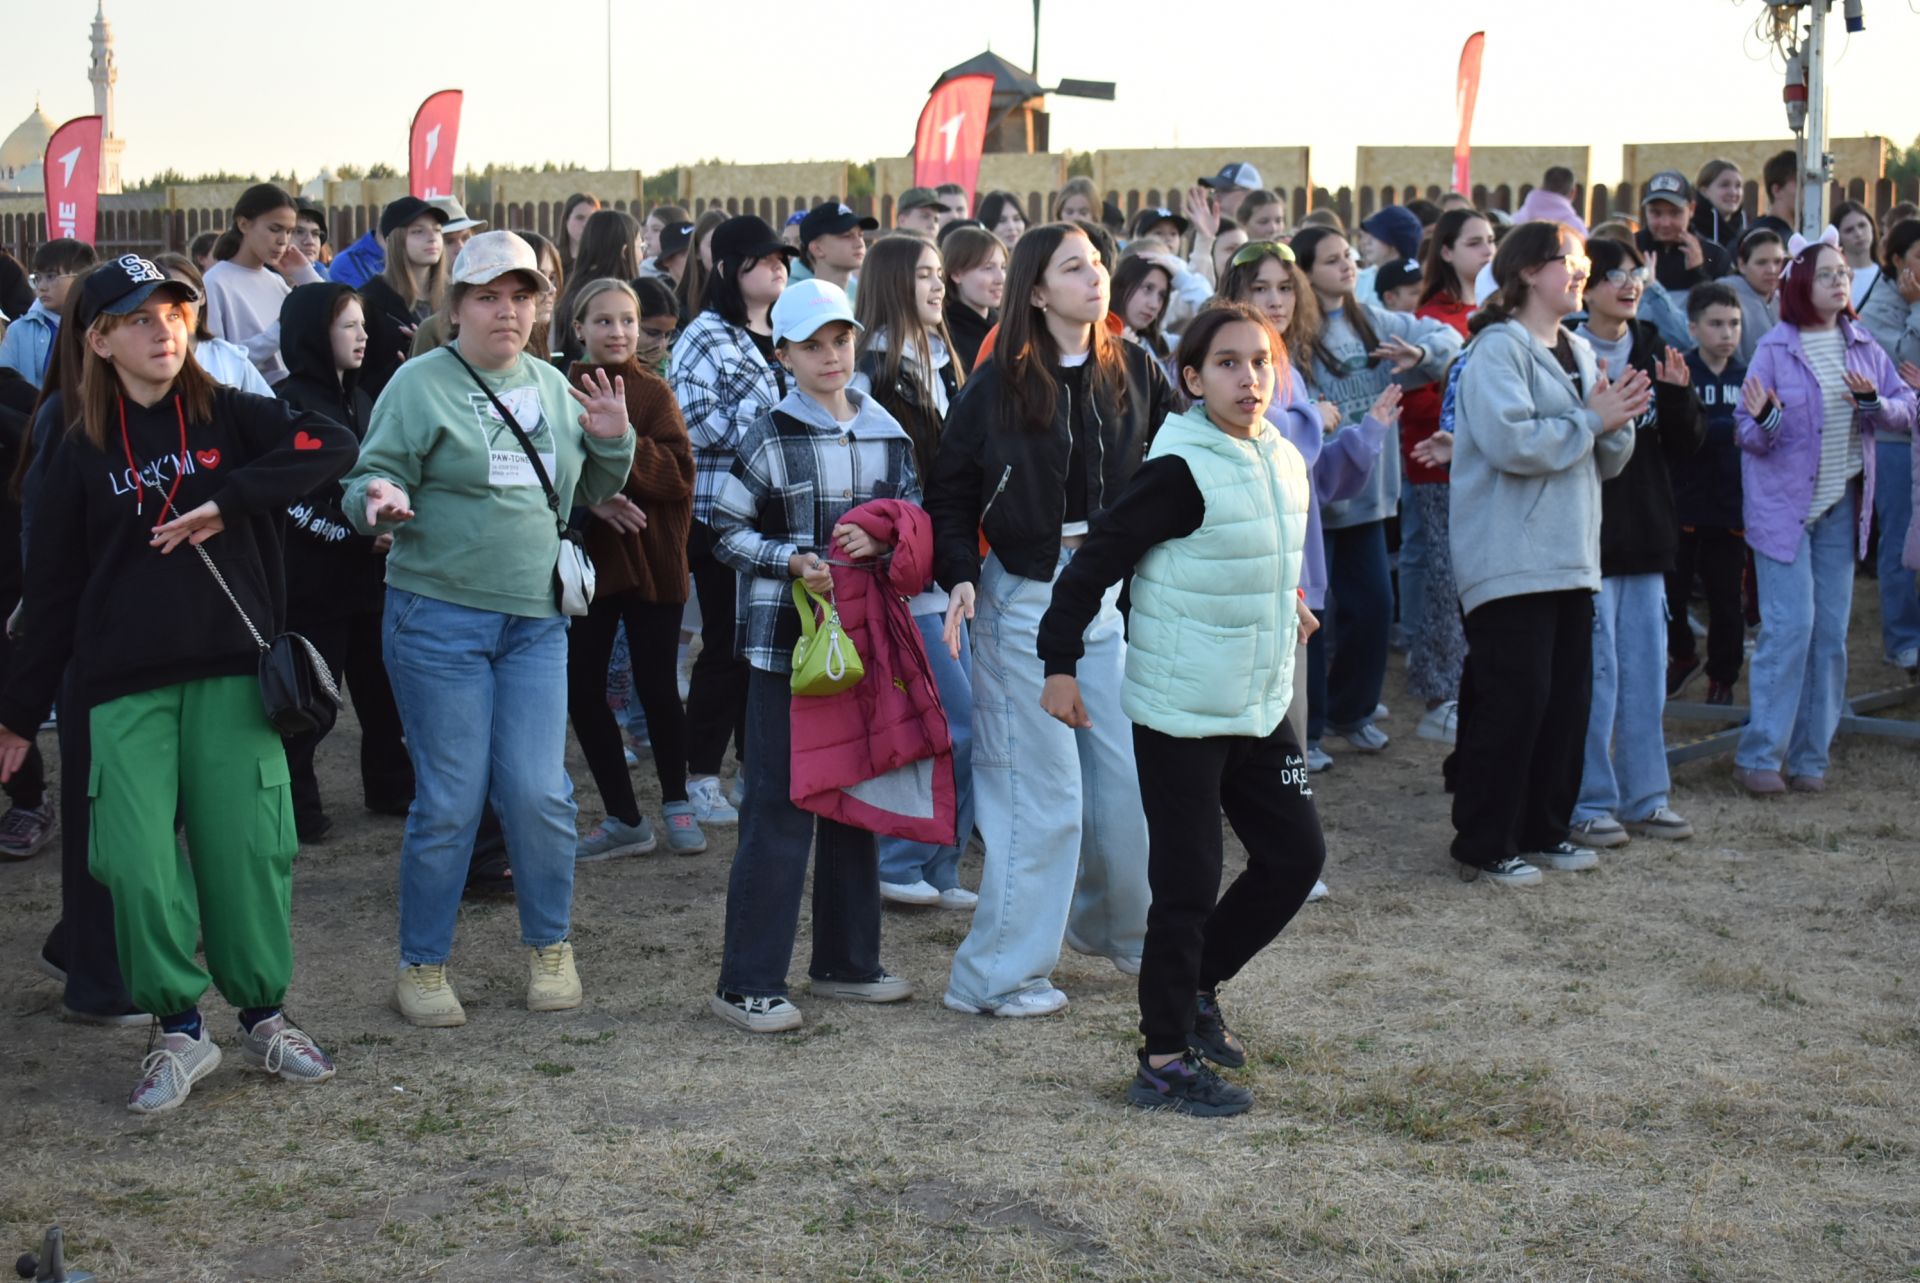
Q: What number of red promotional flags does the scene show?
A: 4